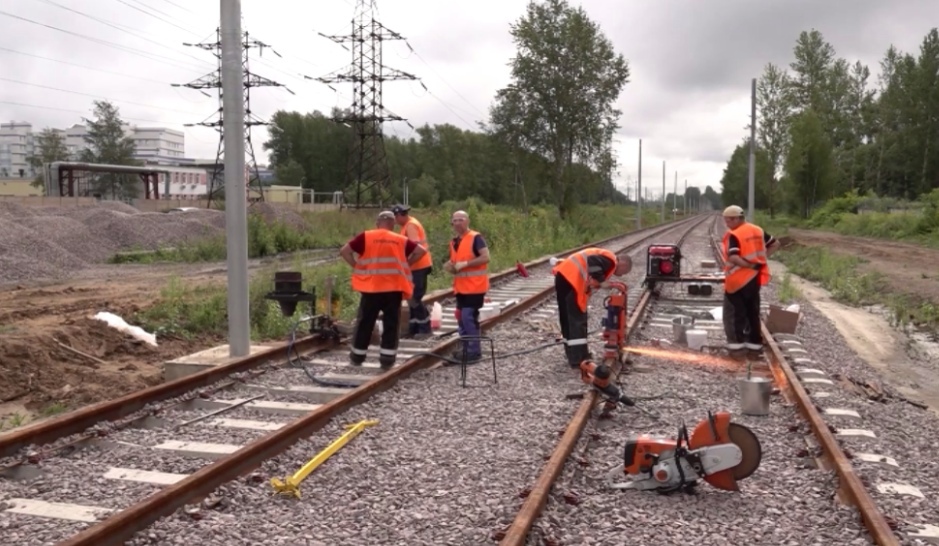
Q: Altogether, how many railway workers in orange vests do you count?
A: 5